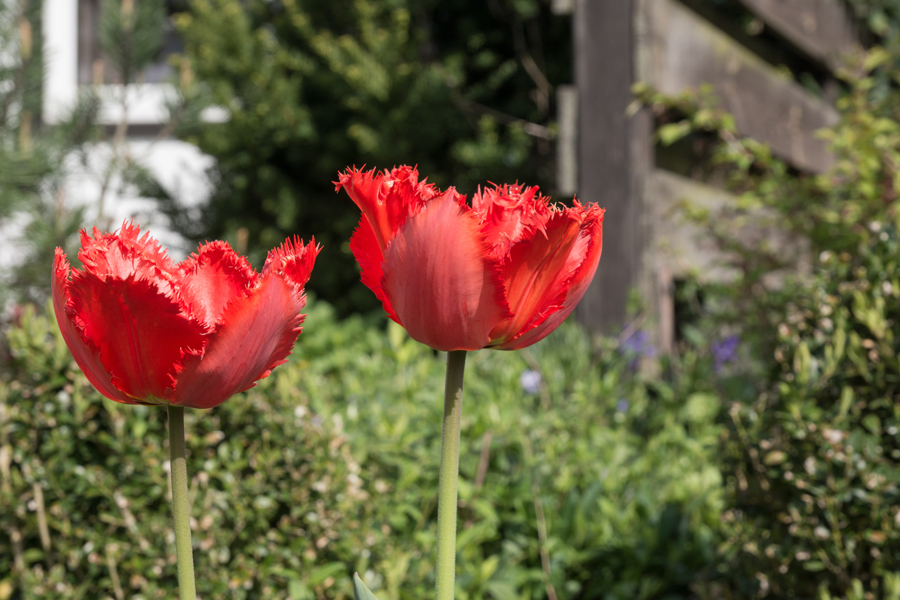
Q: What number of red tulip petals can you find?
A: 12